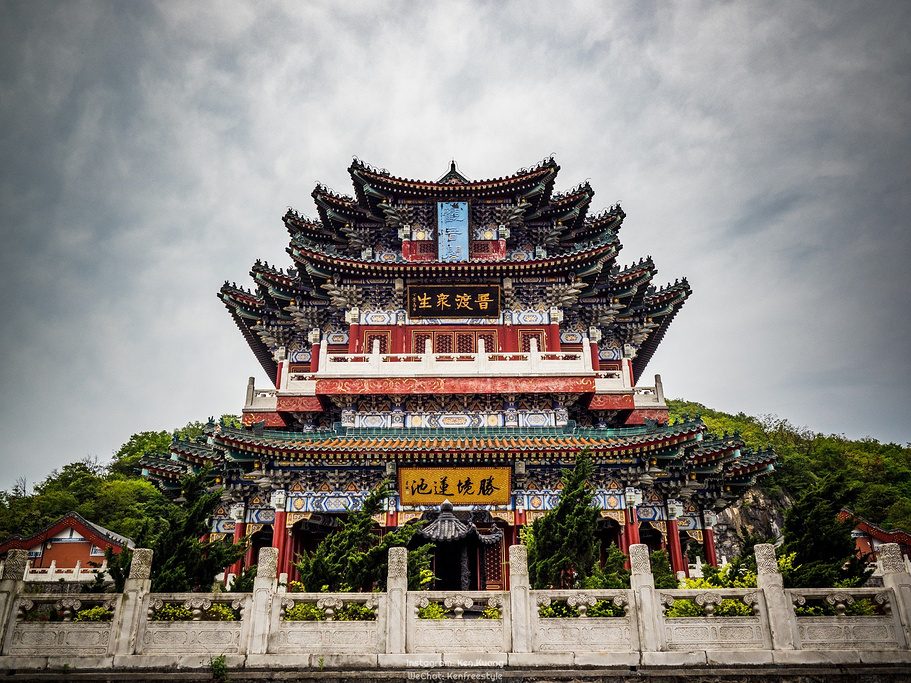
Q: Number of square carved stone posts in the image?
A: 8